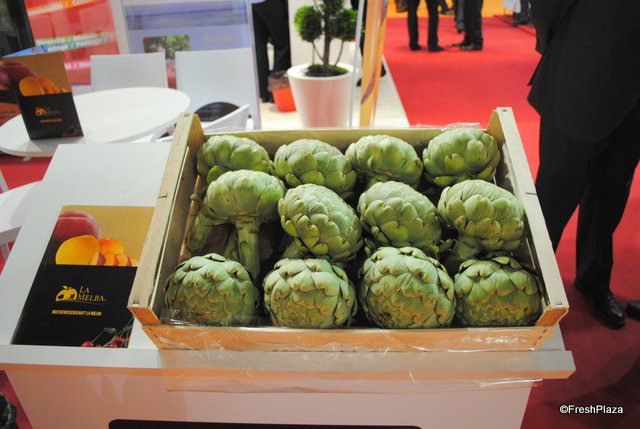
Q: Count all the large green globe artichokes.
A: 12